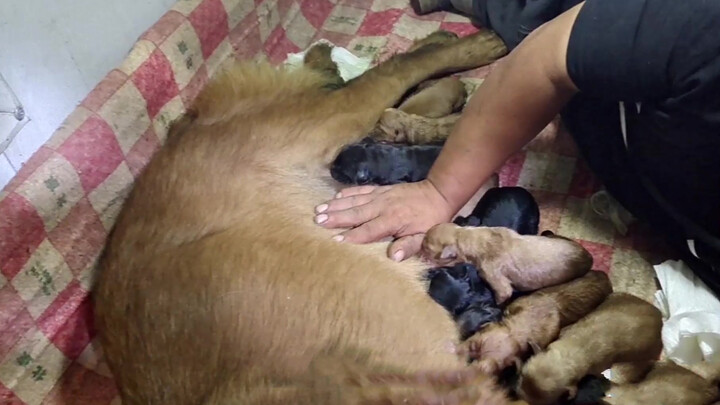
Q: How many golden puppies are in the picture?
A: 6